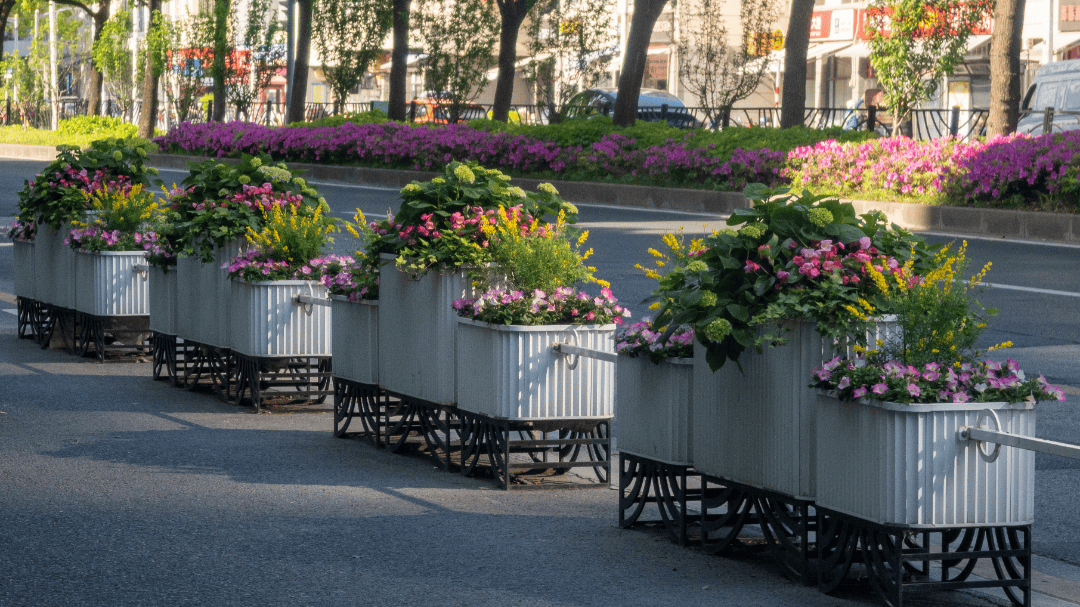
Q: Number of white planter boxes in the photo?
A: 12